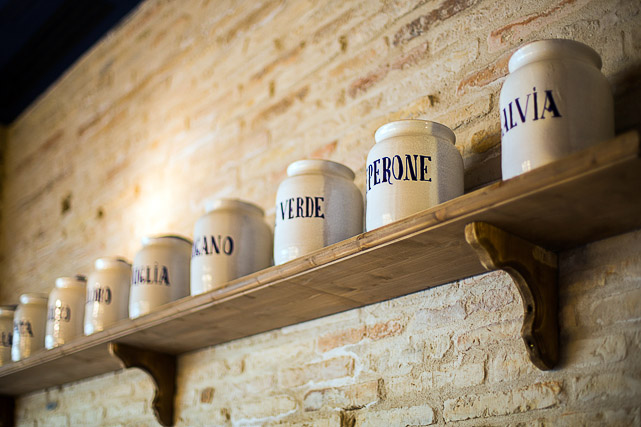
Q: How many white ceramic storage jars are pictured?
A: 9